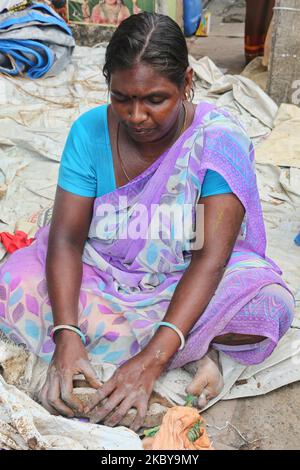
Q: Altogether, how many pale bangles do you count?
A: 2